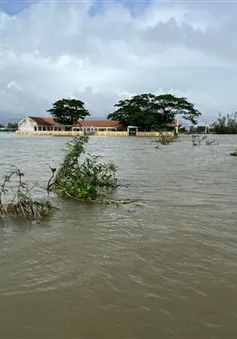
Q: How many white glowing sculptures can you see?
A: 0